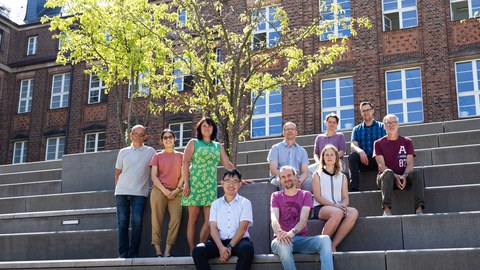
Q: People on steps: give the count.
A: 10